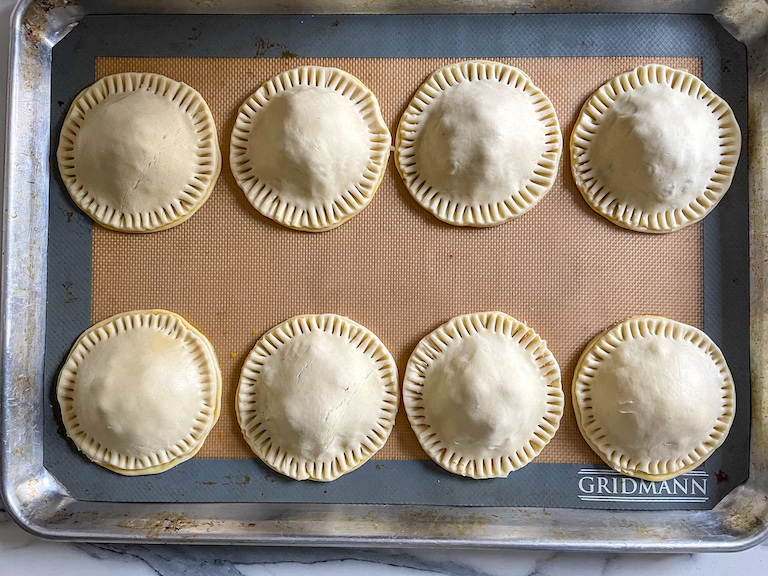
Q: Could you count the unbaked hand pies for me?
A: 8